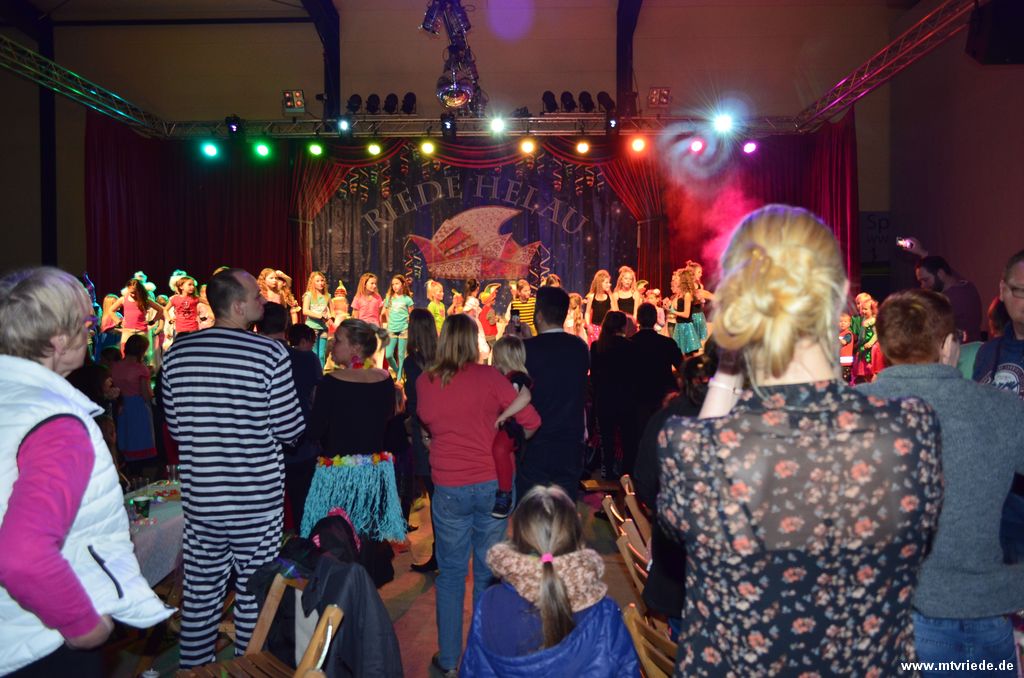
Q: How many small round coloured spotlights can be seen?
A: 10